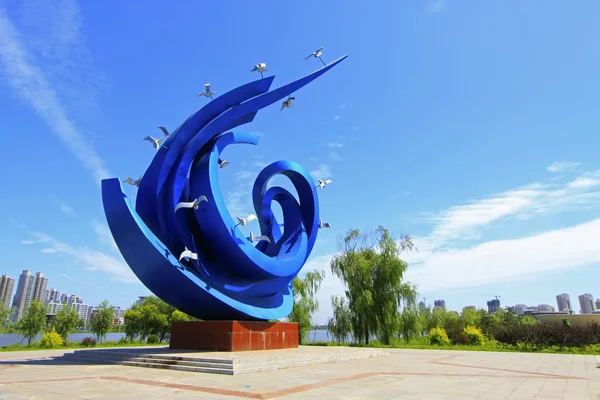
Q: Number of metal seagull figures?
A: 14